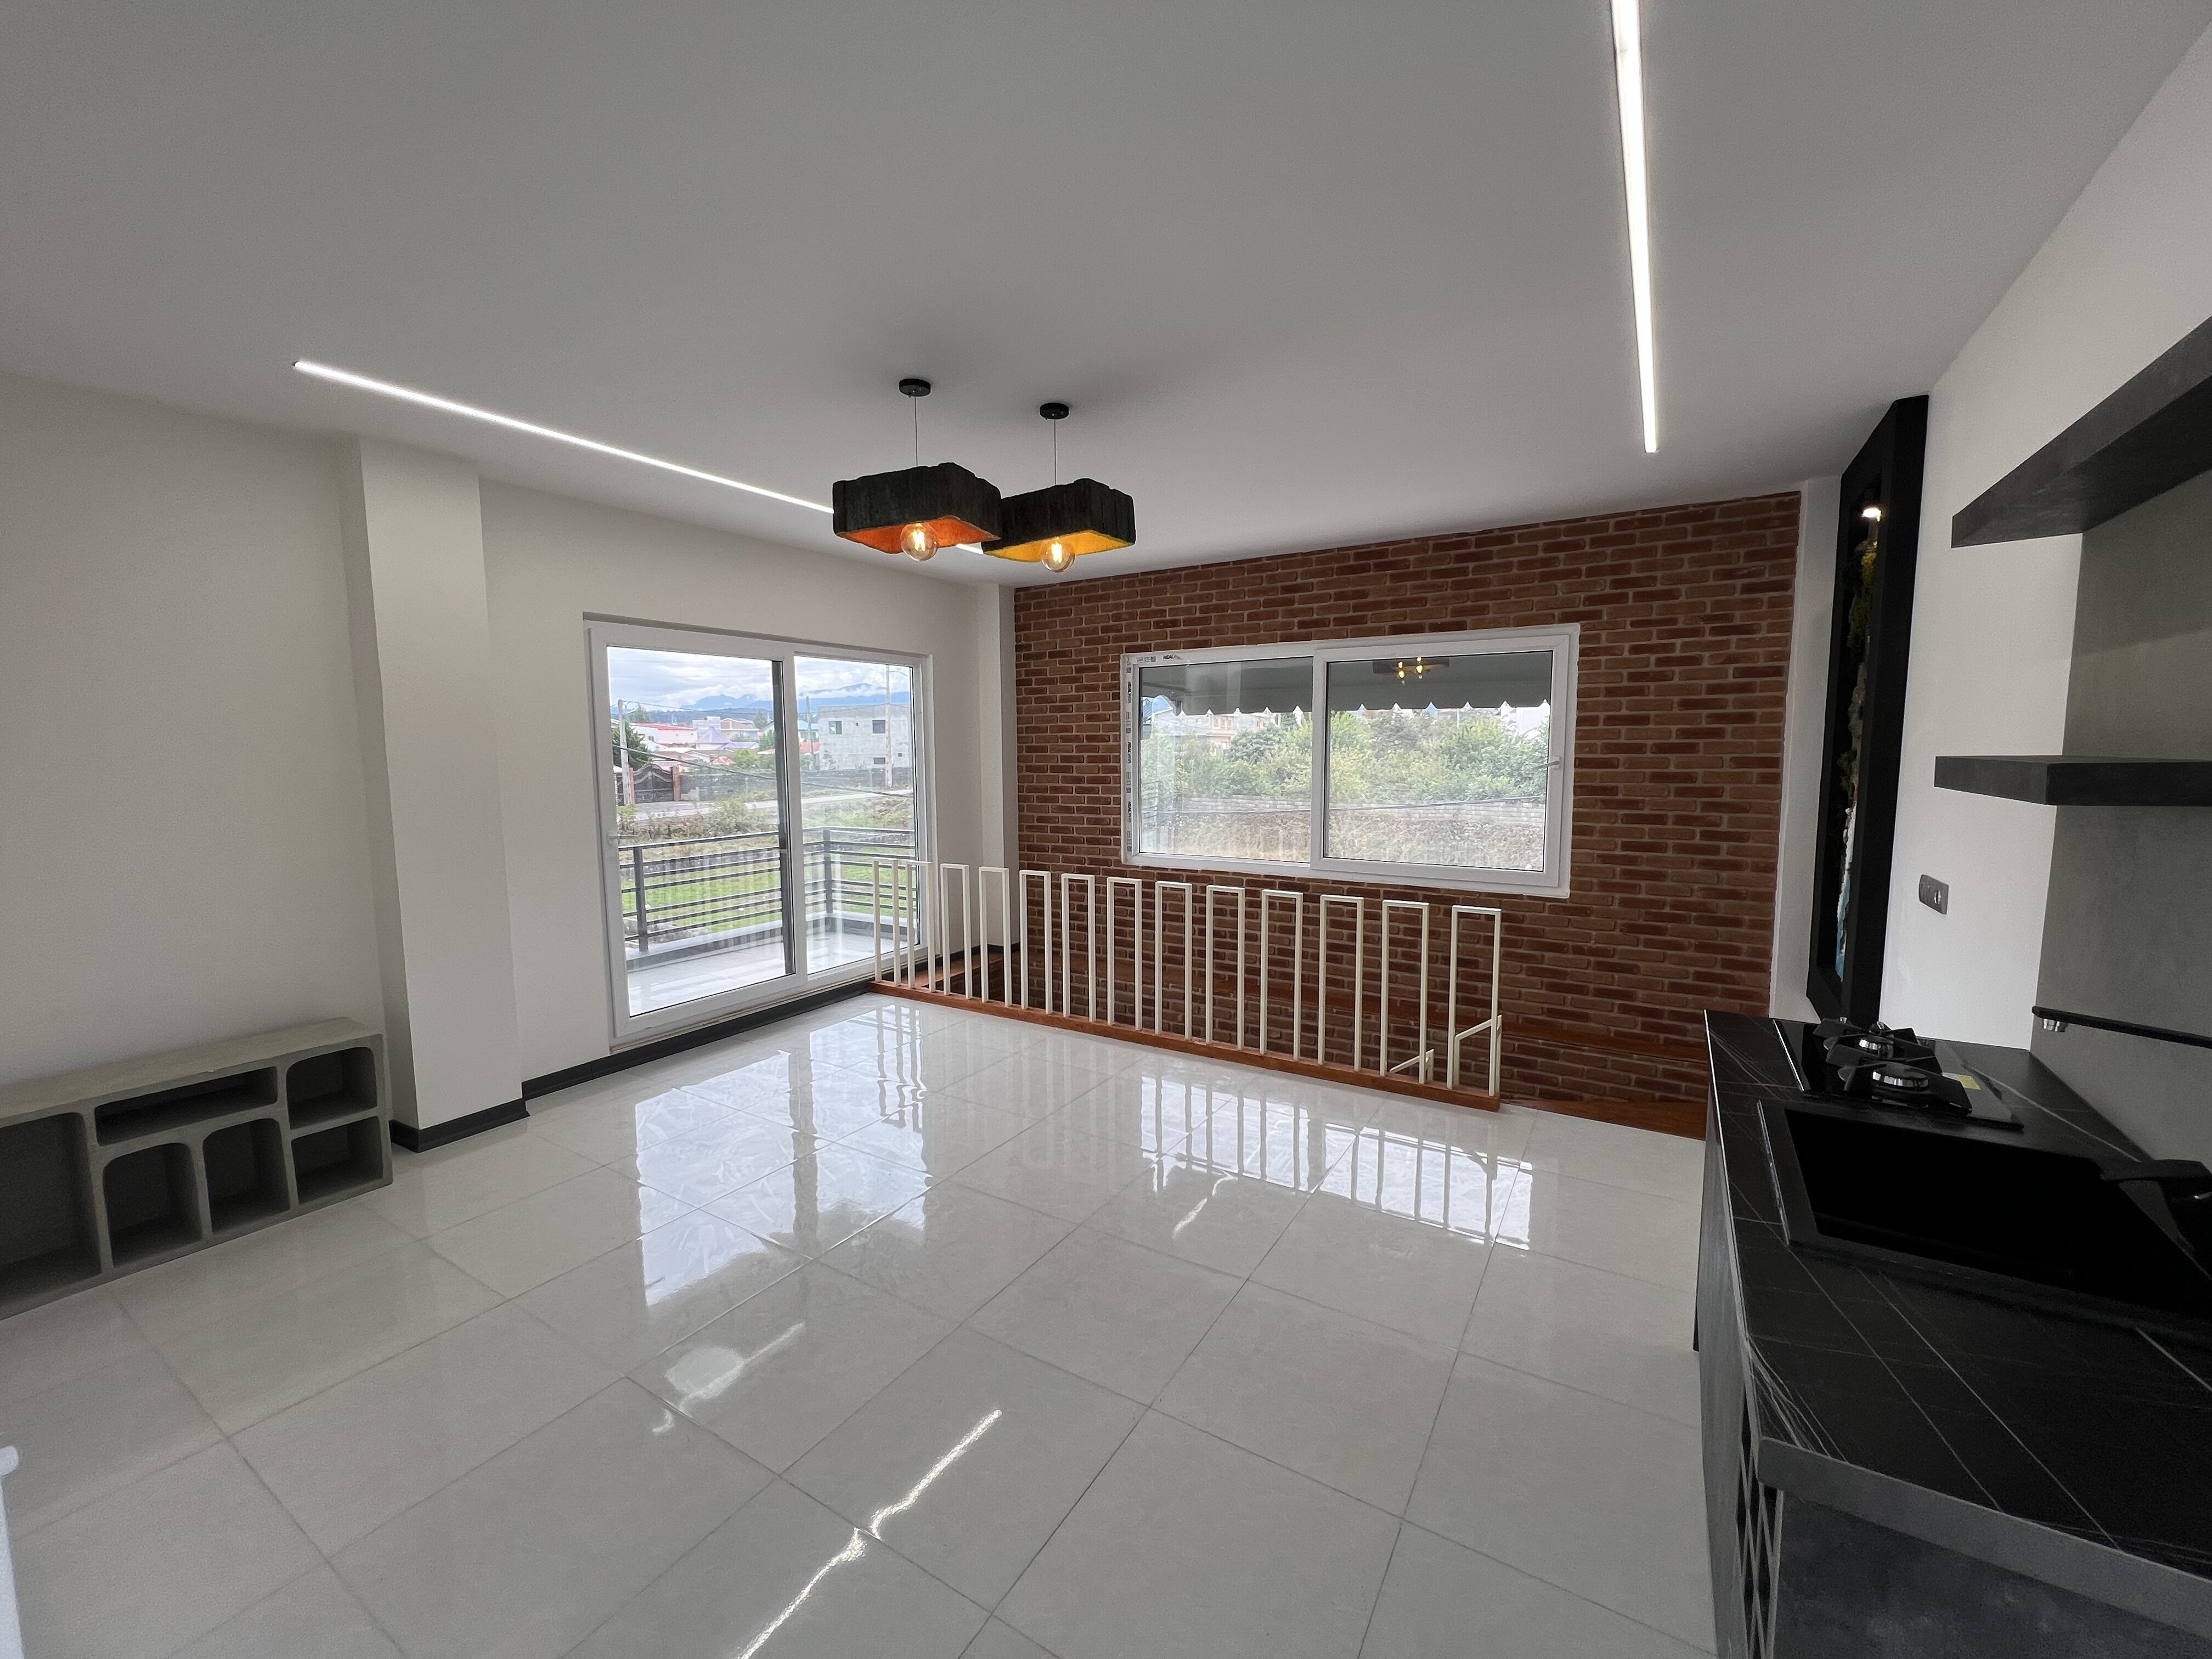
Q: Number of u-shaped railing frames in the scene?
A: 13